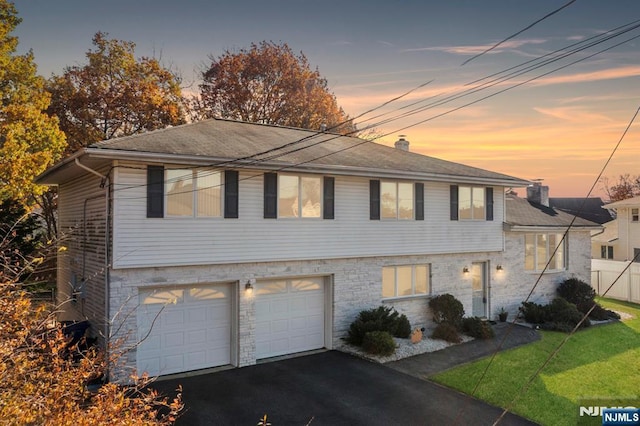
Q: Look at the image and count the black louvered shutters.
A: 8